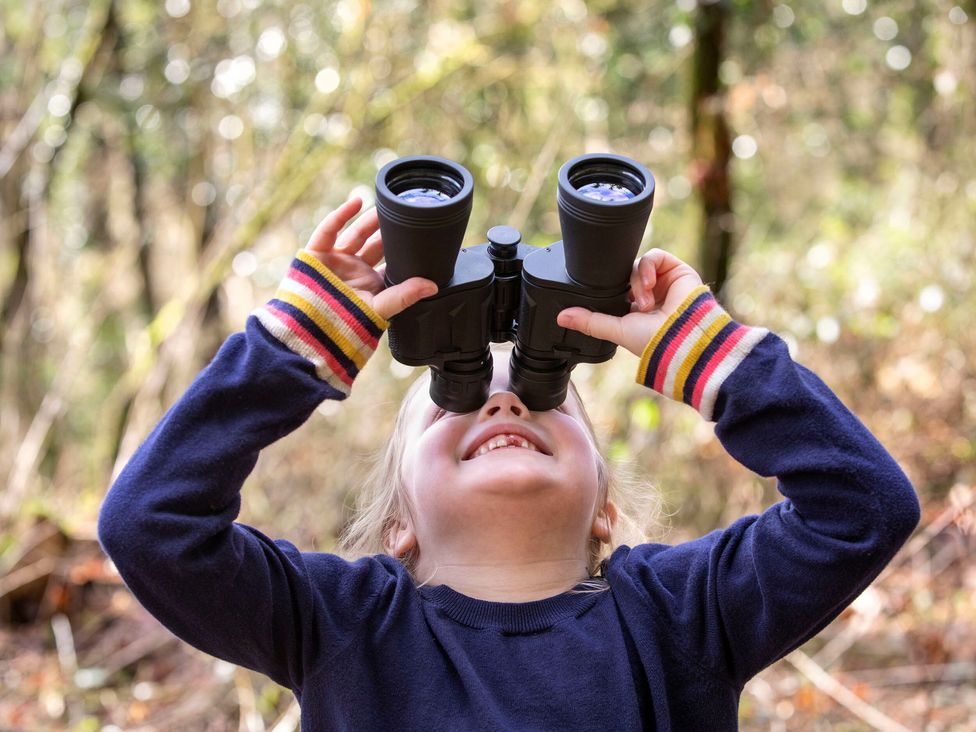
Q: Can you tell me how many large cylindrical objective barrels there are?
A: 2